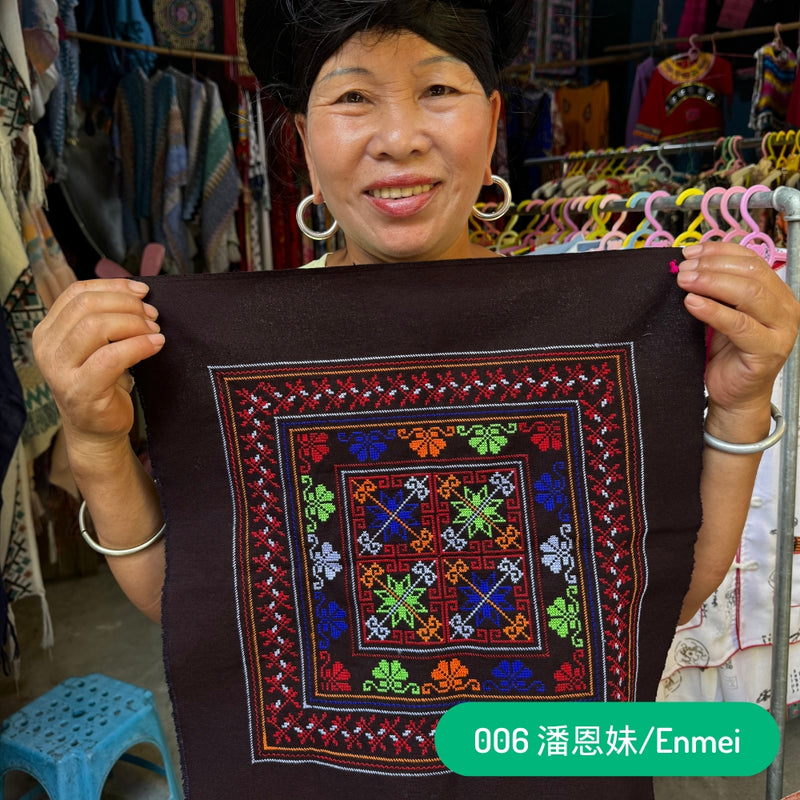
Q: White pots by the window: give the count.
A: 0